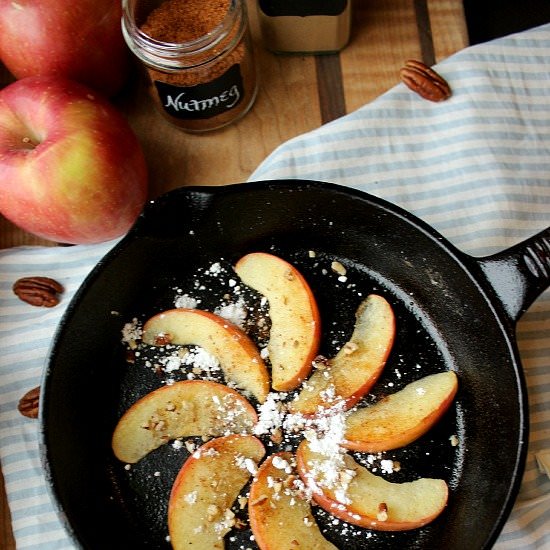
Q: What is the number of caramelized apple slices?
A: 8